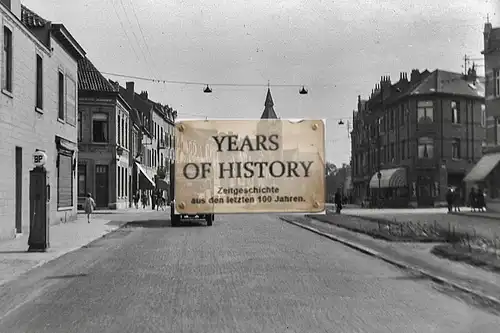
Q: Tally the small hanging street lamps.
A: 3